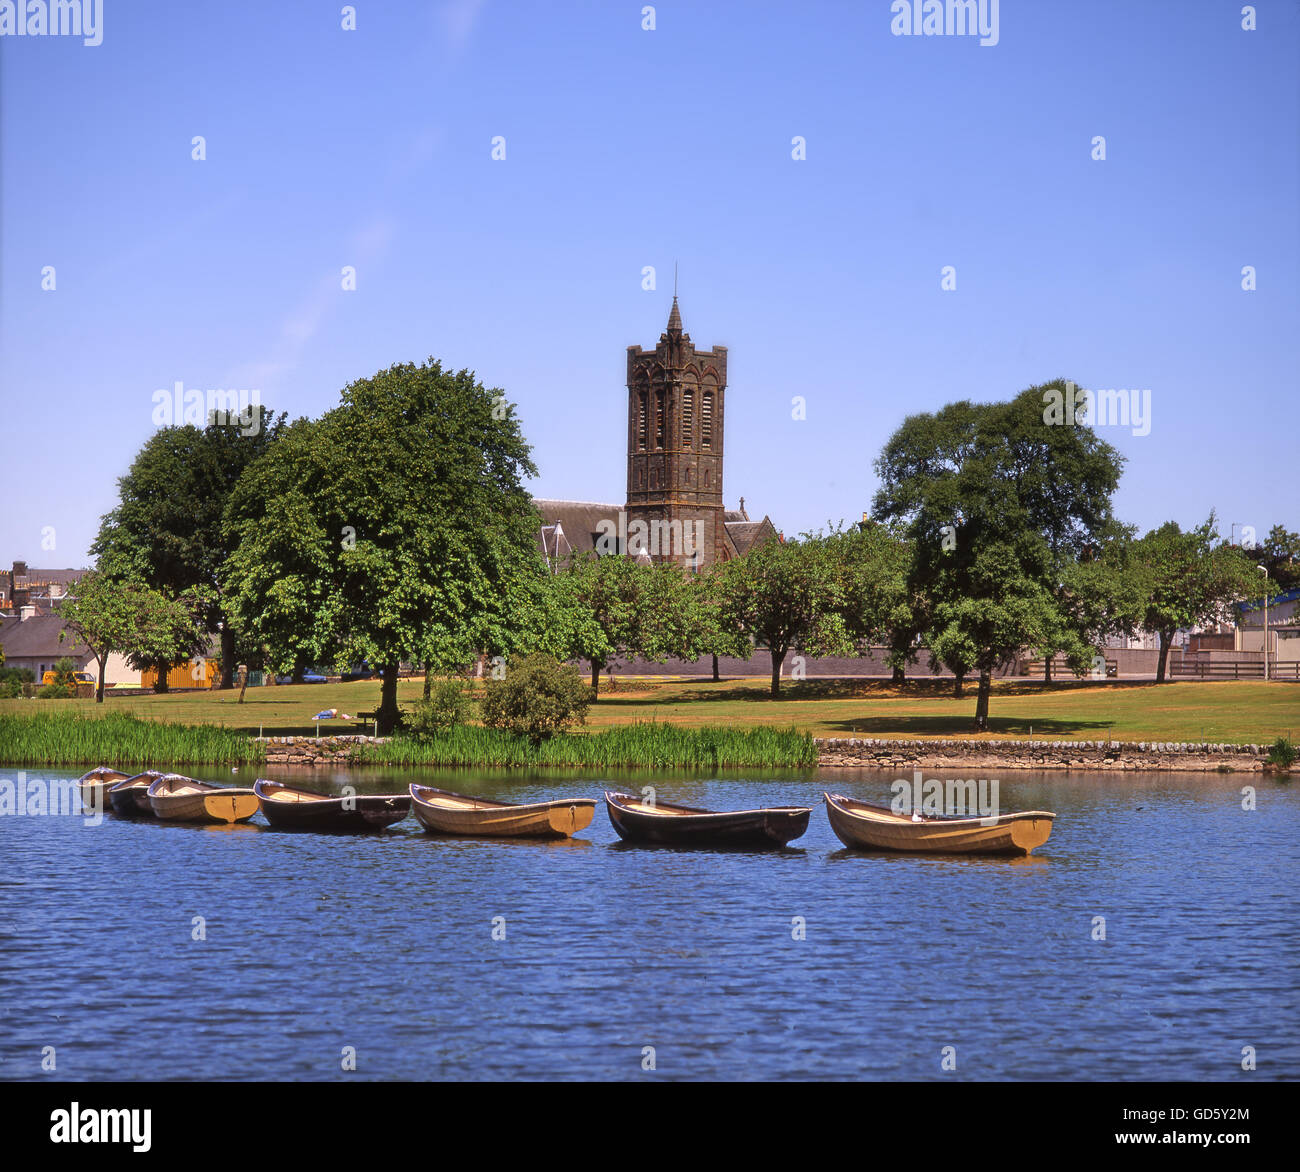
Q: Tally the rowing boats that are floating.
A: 7